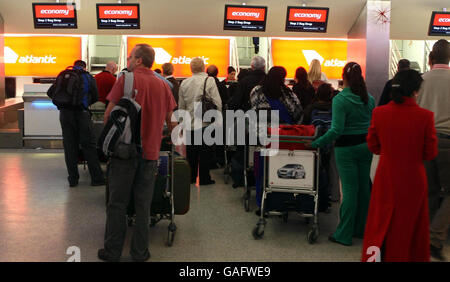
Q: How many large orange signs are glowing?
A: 3